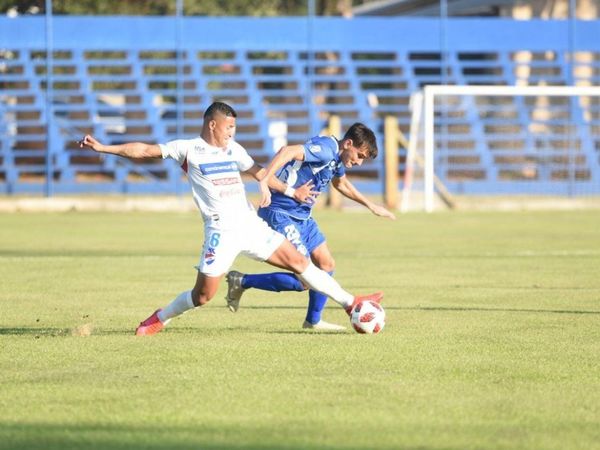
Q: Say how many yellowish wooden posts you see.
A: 2